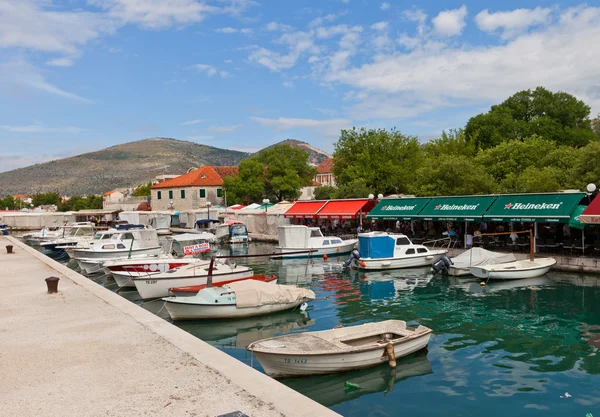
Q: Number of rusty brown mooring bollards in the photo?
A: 2